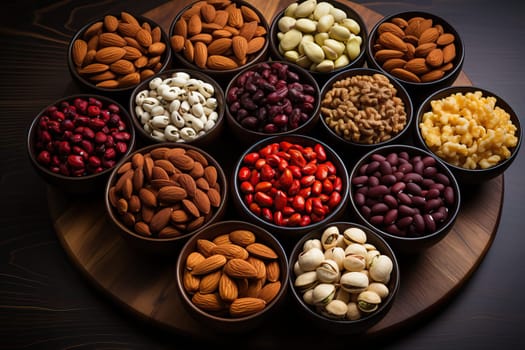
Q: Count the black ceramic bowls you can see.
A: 14